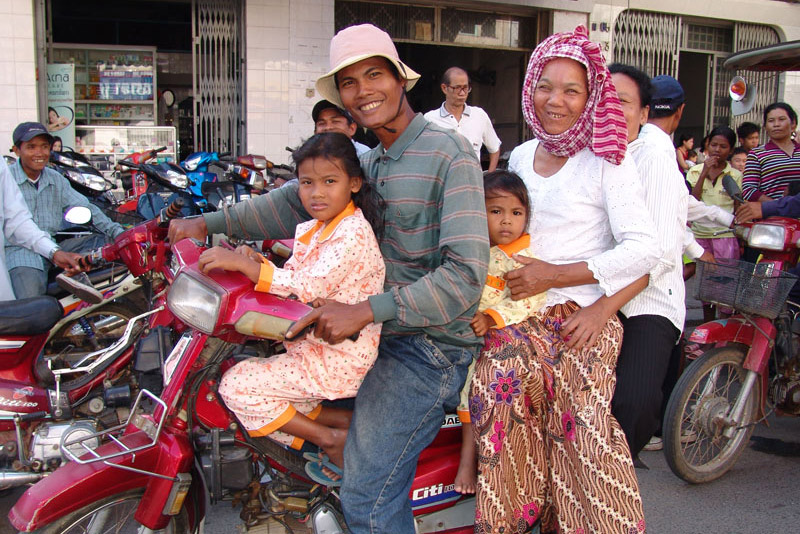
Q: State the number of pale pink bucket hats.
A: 1